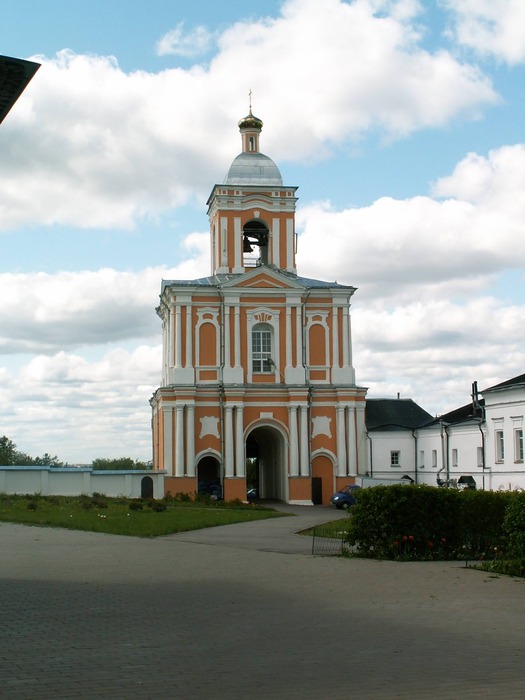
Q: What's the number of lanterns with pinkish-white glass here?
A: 0